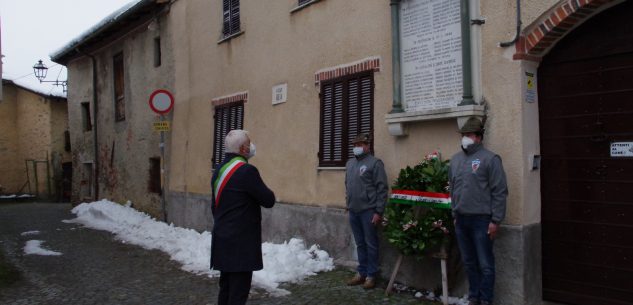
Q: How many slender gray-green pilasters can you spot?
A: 2